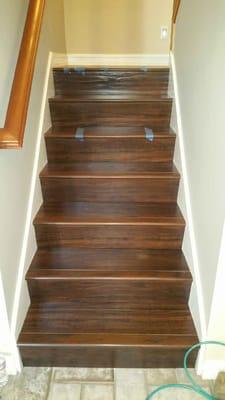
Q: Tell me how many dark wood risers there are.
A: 7